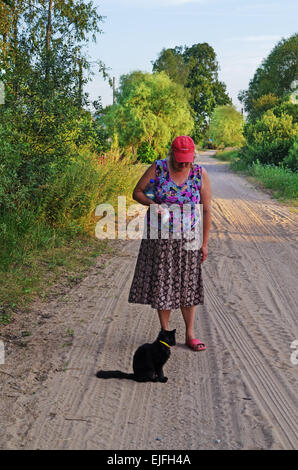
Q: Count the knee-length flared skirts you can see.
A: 1